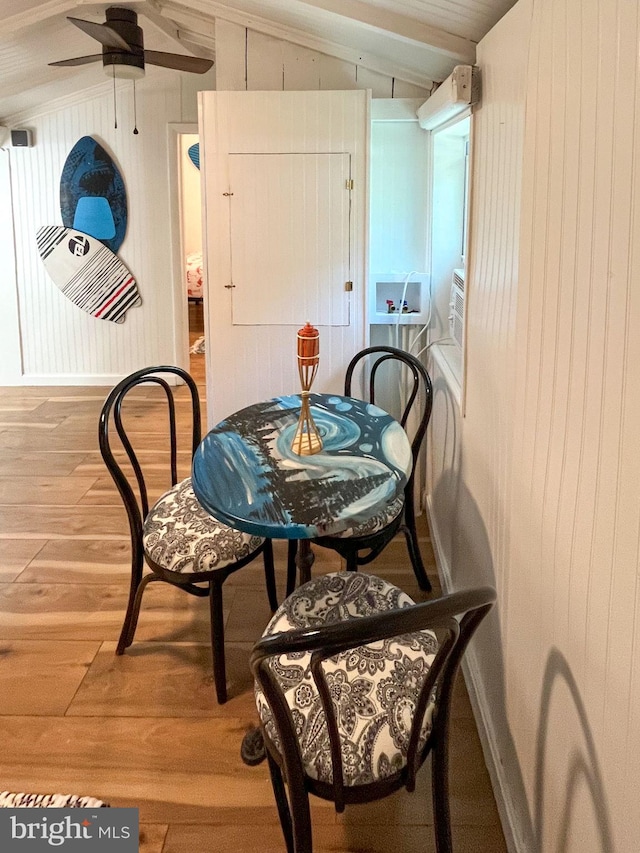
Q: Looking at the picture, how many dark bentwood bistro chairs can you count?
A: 3